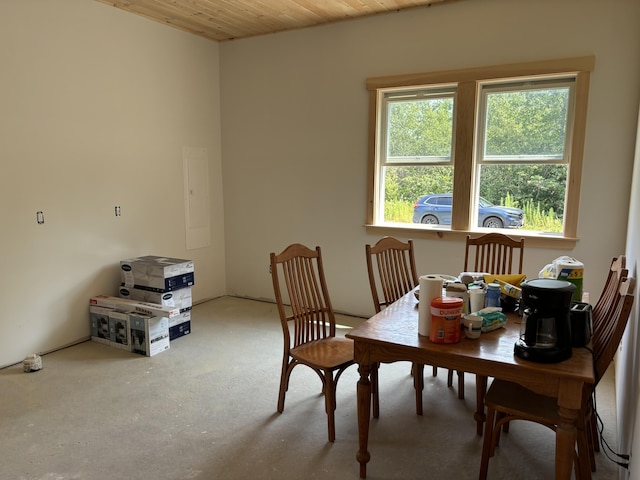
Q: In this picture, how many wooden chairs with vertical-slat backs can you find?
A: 5